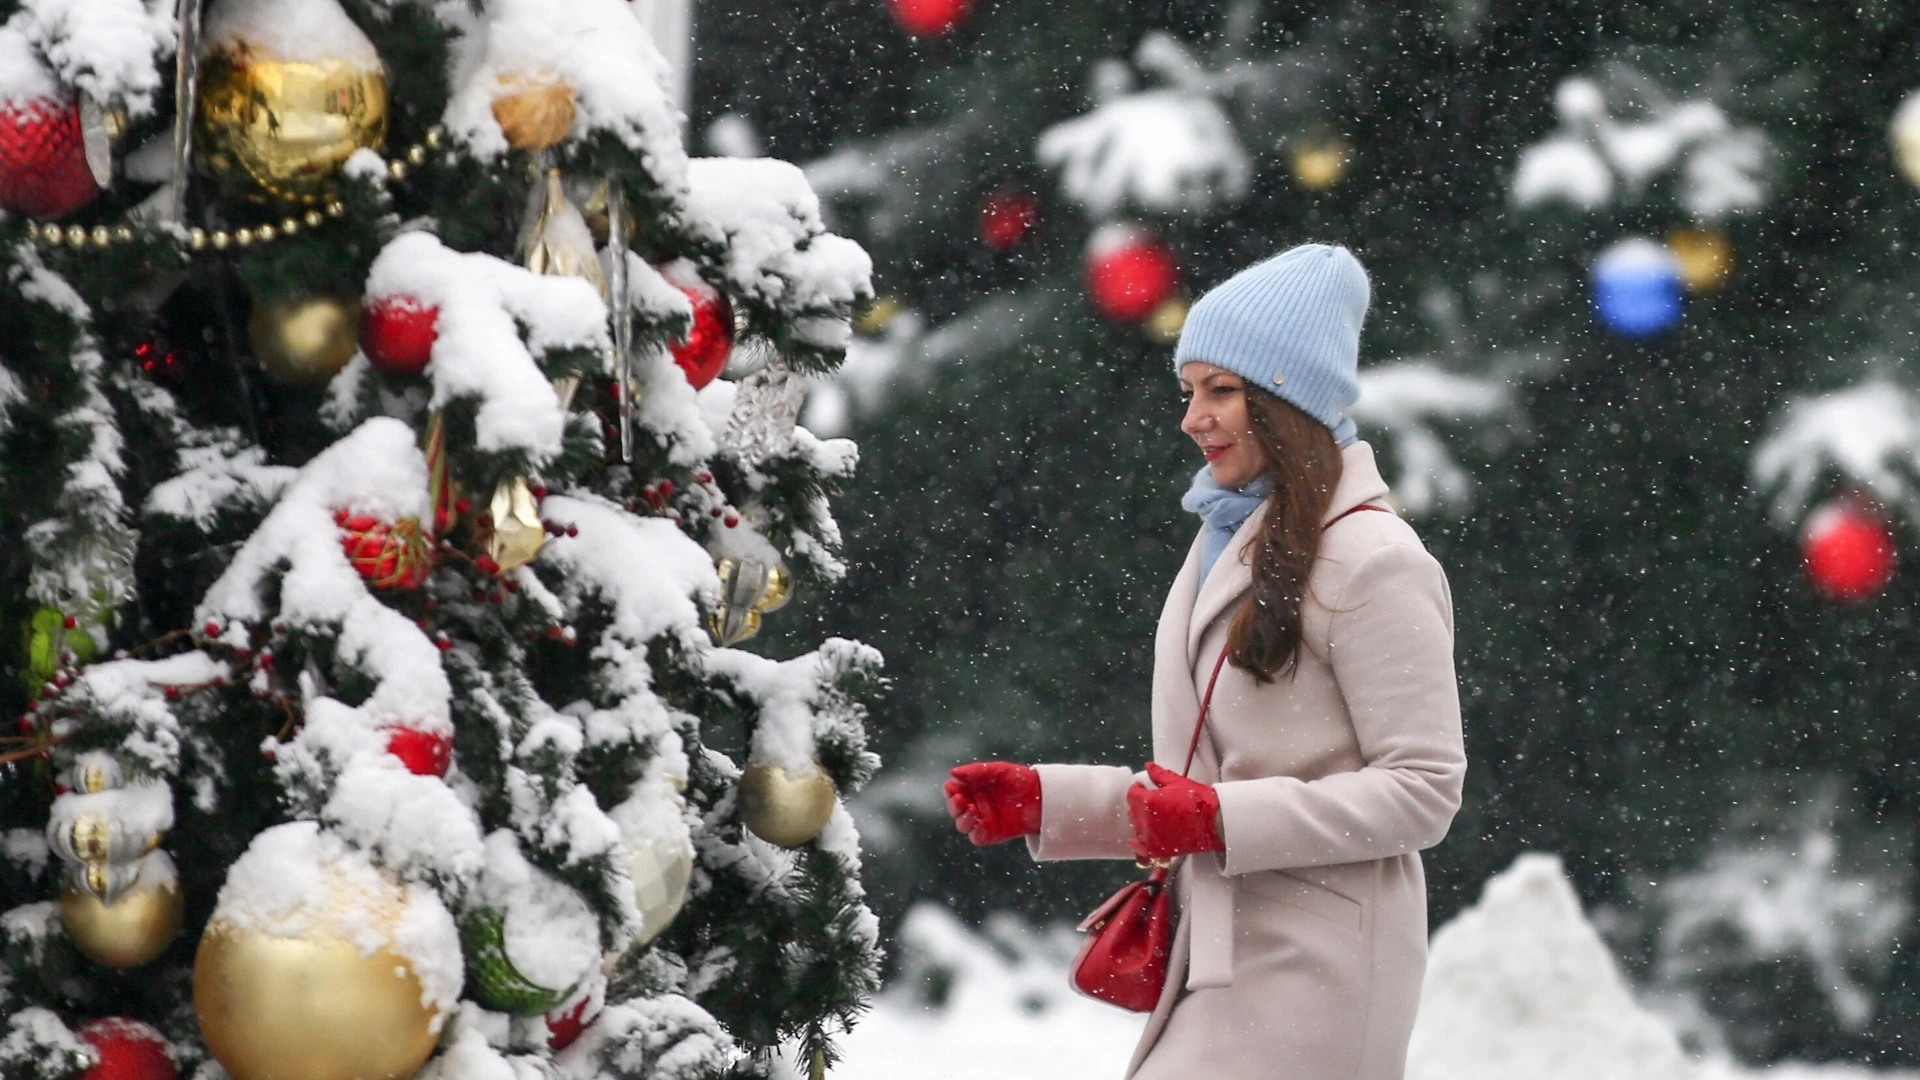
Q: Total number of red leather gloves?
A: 2